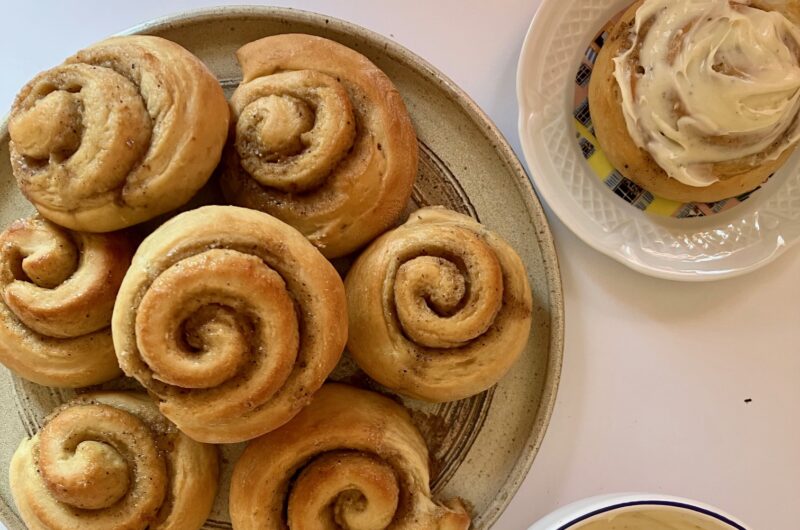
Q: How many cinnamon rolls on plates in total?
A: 8